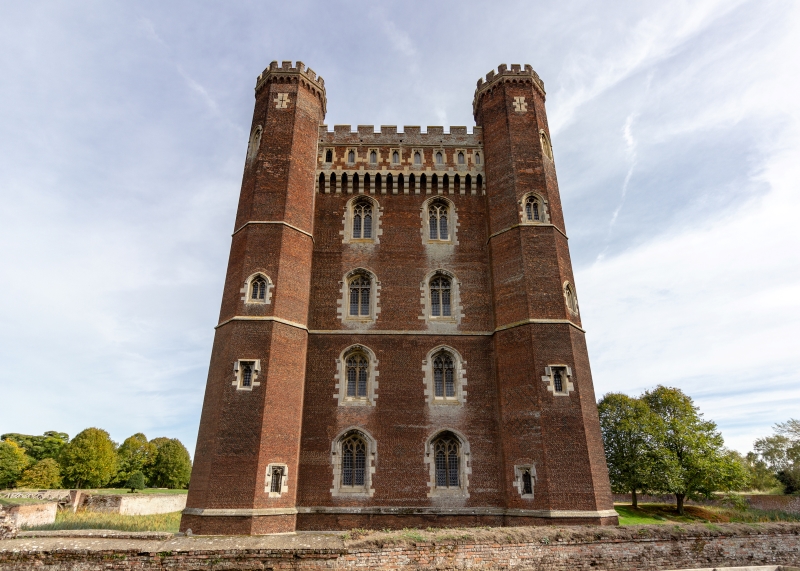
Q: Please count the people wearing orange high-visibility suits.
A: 0